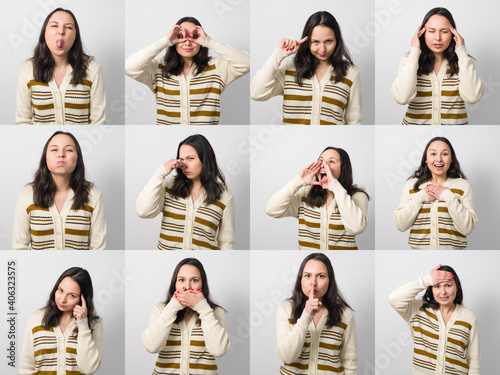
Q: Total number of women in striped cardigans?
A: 12